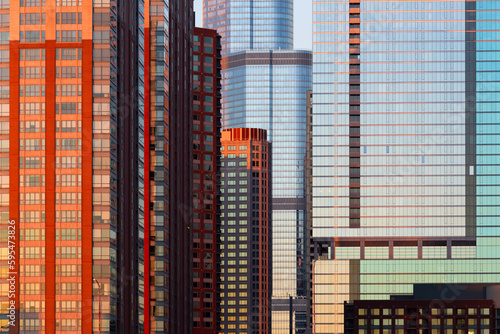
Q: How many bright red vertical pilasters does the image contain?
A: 4